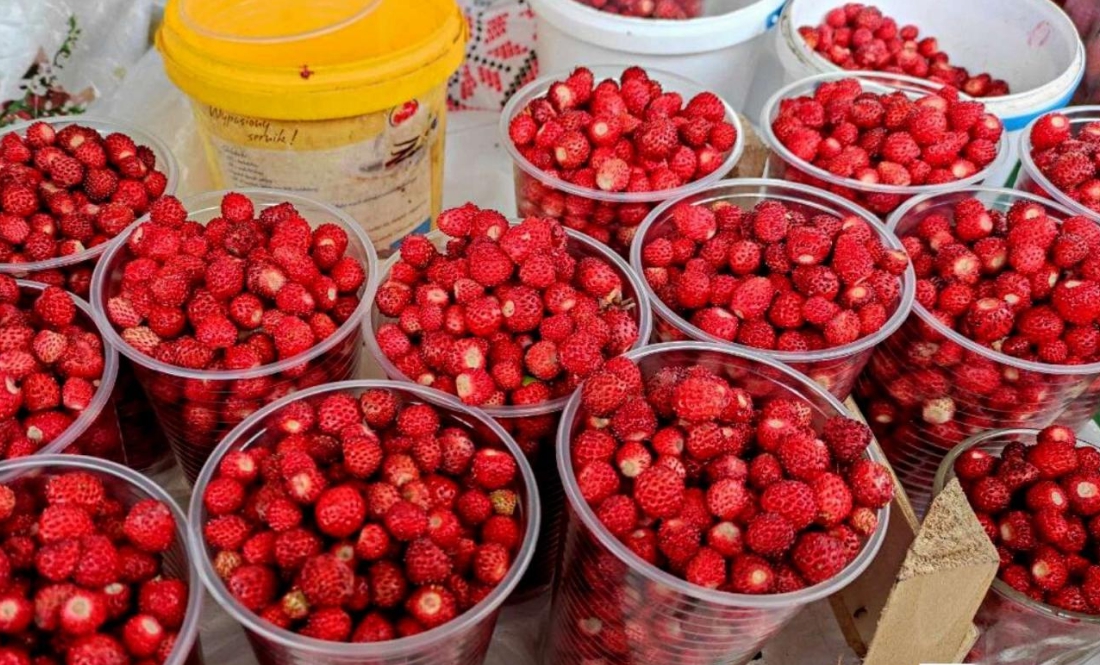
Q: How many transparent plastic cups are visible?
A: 13